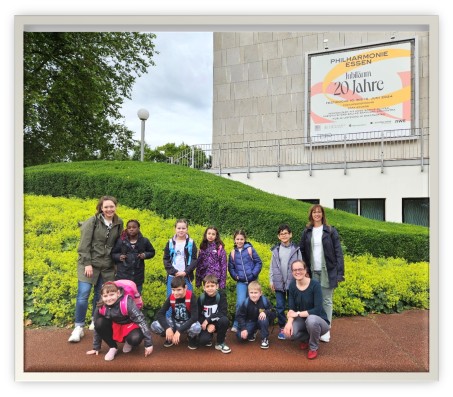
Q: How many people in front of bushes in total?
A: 12